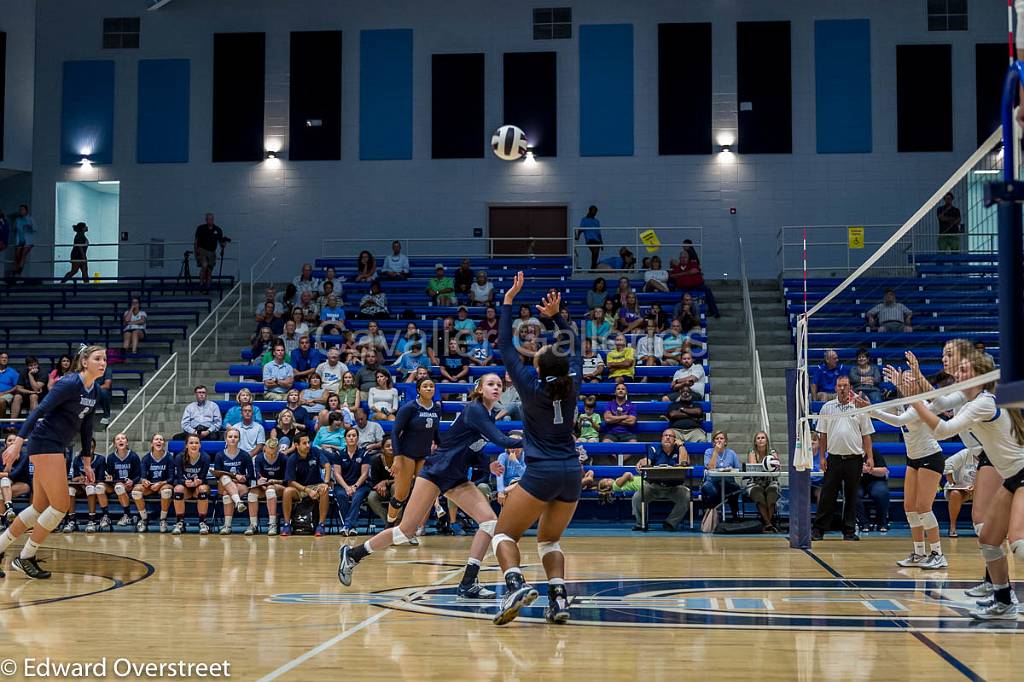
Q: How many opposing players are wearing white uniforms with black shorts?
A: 3